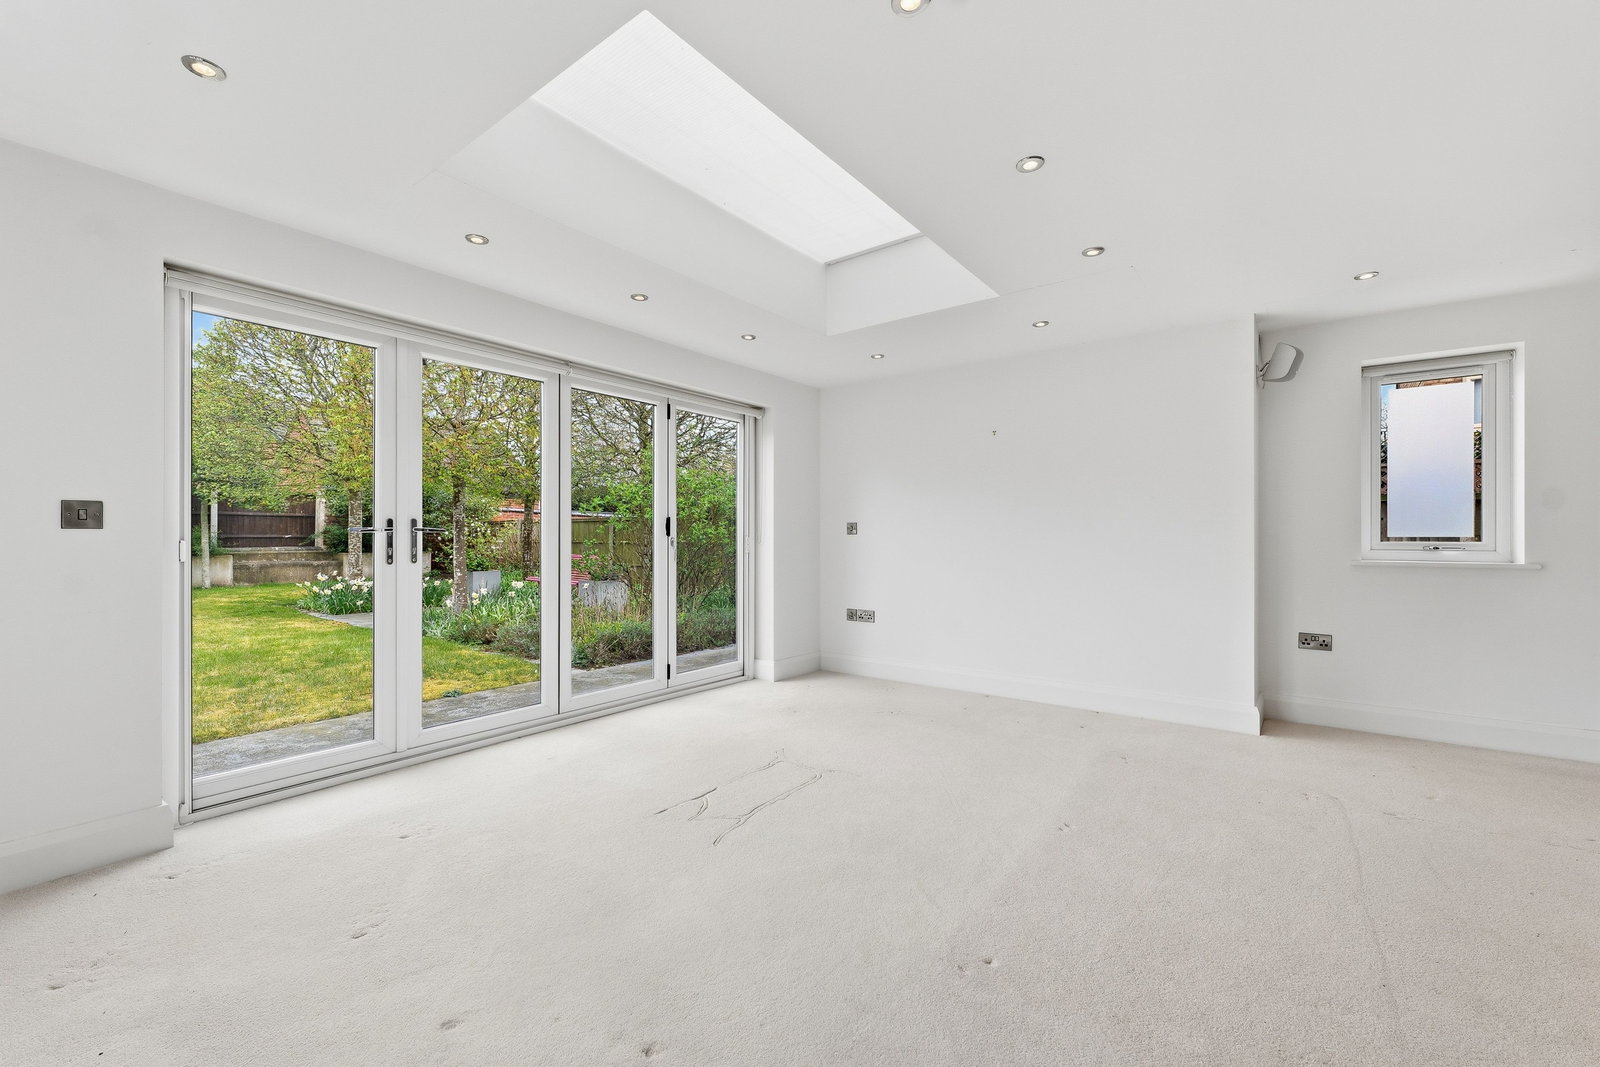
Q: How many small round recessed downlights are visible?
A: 10